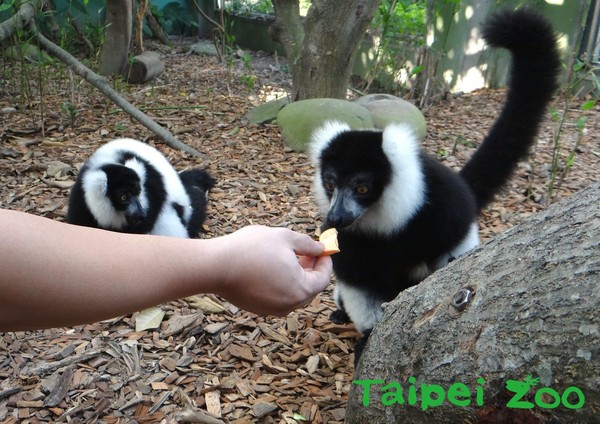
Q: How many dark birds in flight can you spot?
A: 0